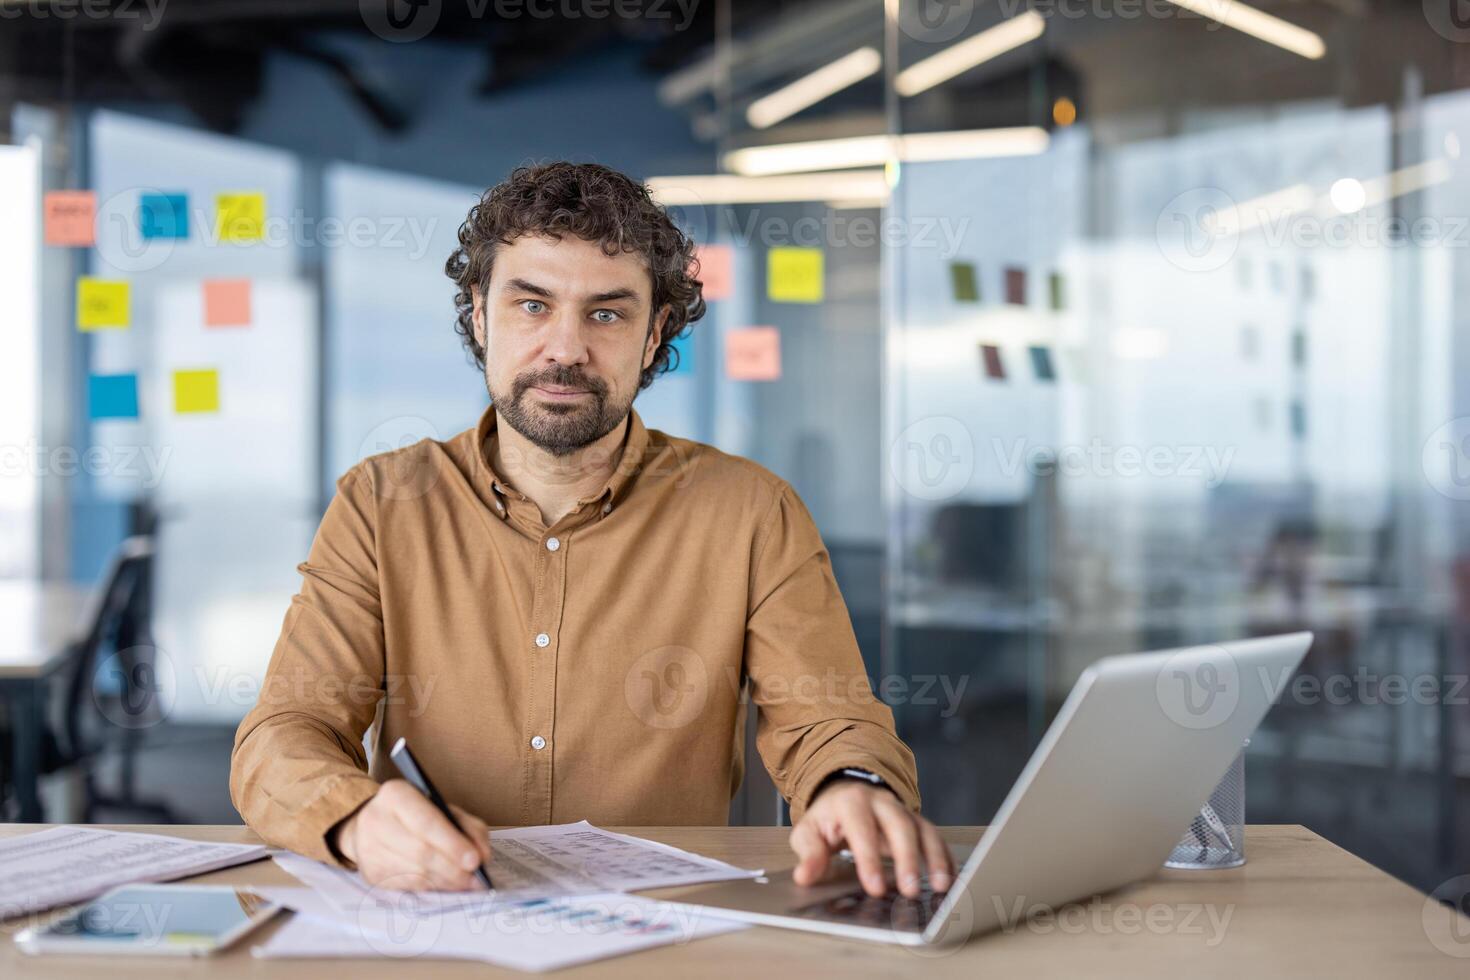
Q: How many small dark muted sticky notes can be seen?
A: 5